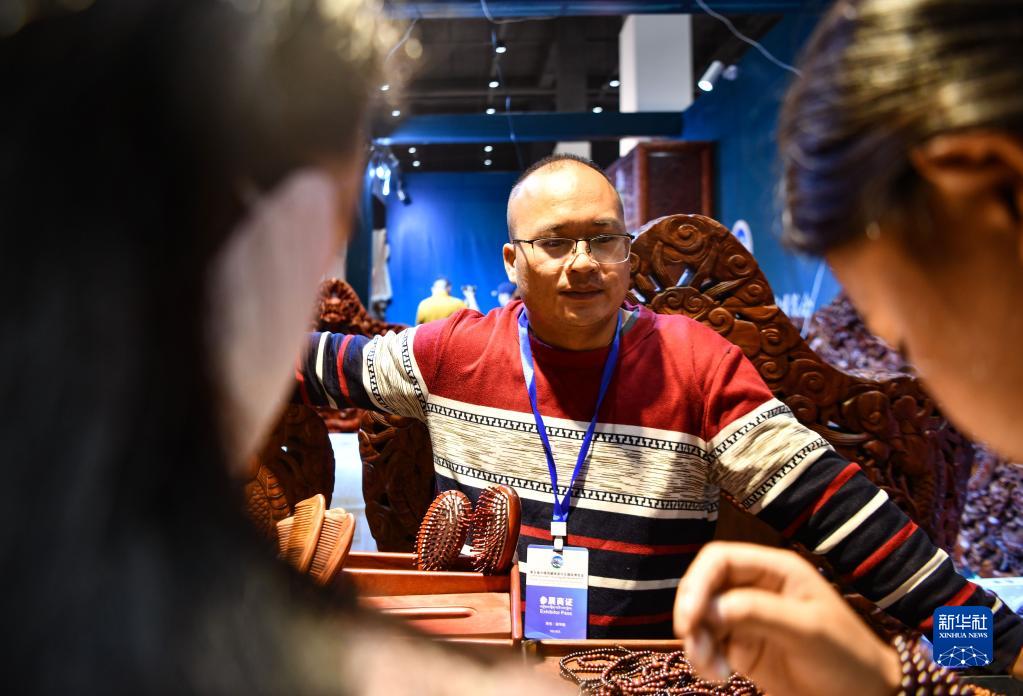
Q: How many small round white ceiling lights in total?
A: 11